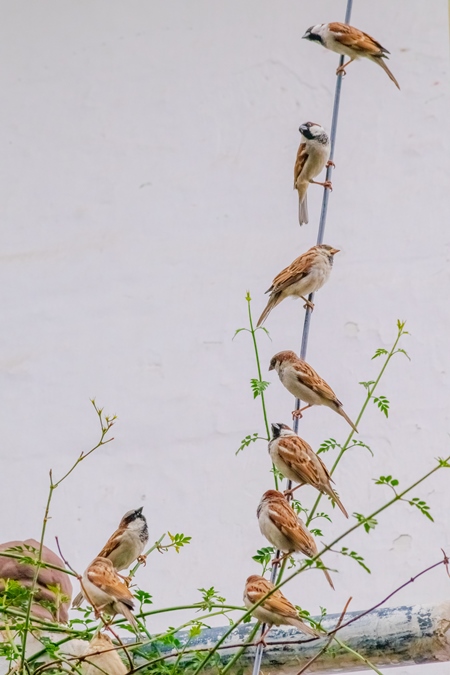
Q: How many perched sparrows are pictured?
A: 9